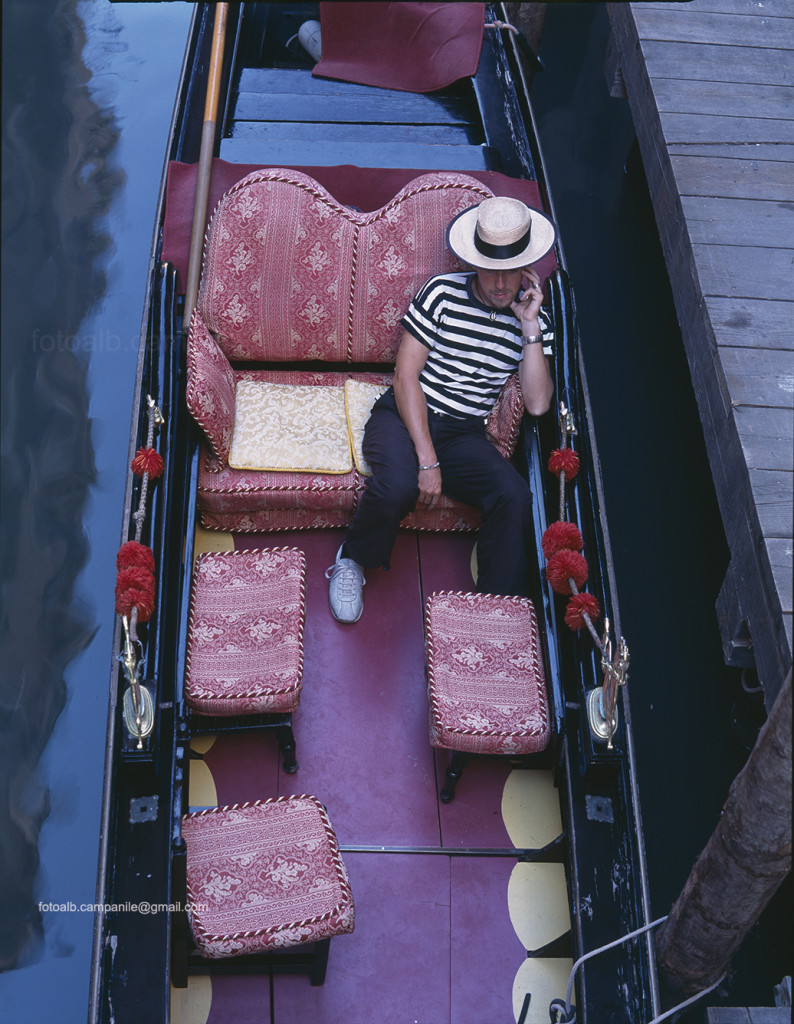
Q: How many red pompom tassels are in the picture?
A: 8